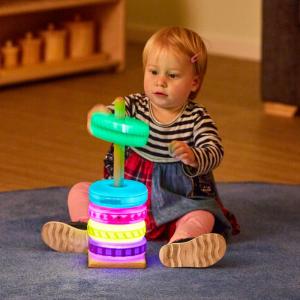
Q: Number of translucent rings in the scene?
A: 5